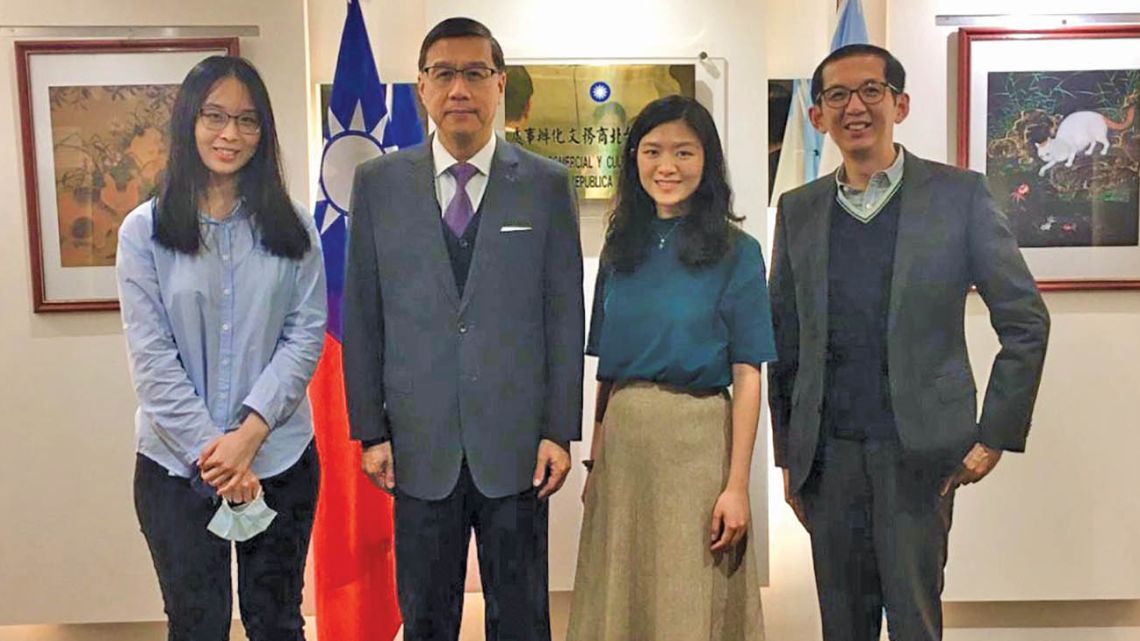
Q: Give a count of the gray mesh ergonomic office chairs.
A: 0